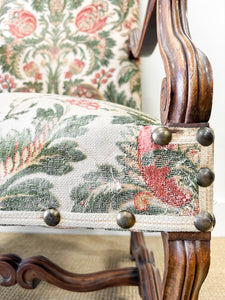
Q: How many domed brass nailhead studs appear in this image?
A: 6